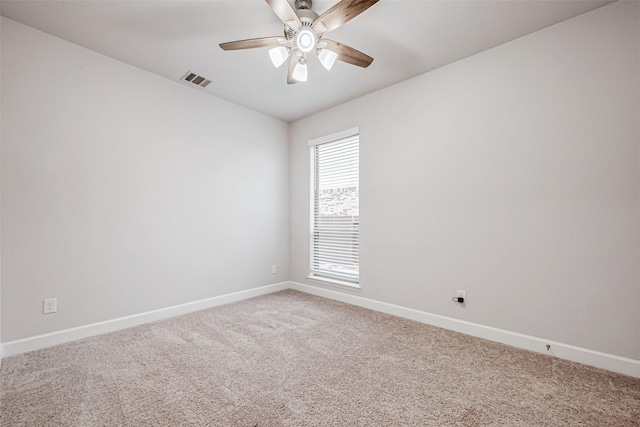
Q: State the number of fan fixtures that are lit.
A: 4